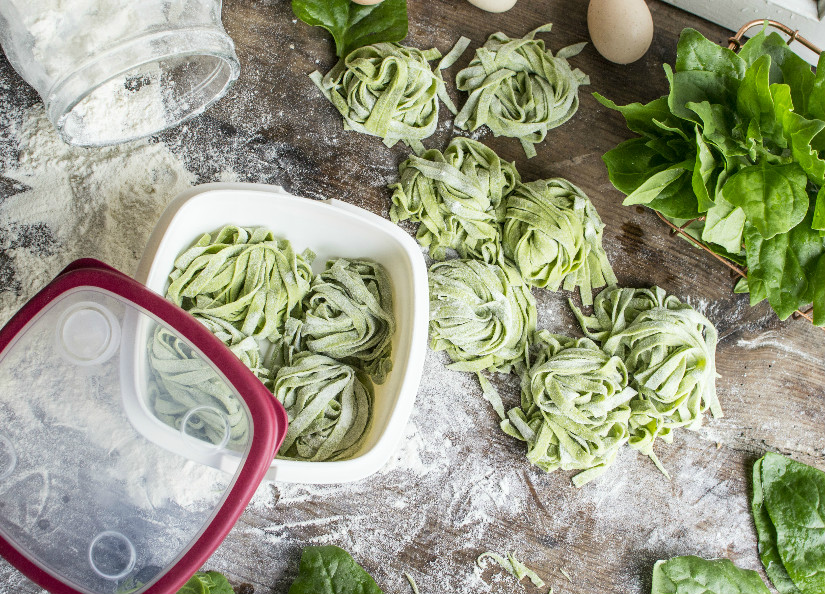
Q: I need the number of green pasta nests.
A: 11